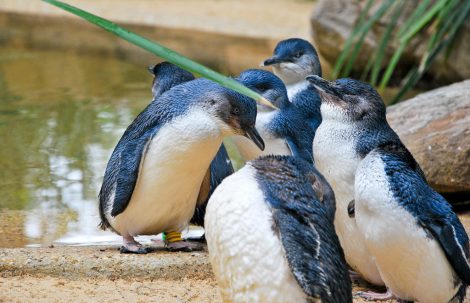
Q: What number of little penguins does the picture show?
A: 7